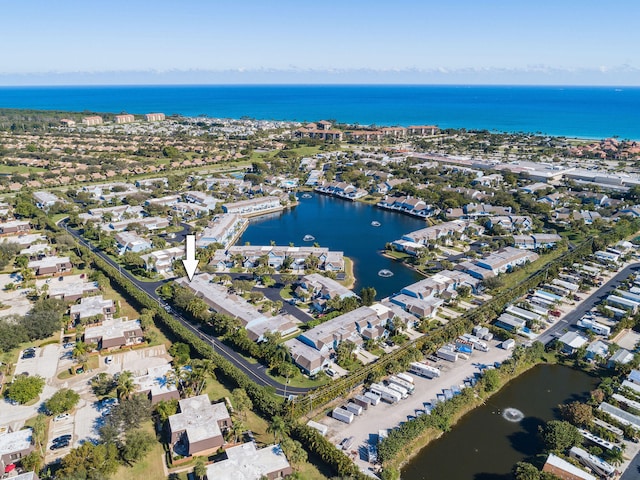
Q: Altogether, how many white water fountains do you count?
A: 5